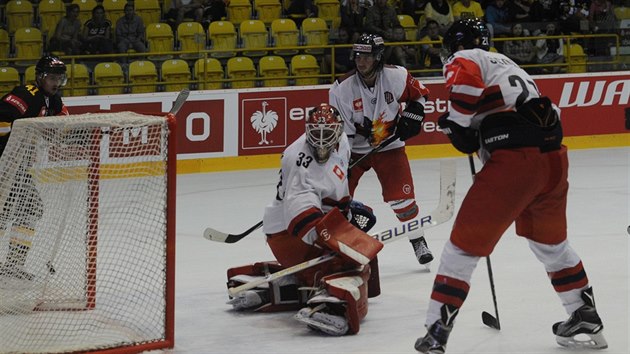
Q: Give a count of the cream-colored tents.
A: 0